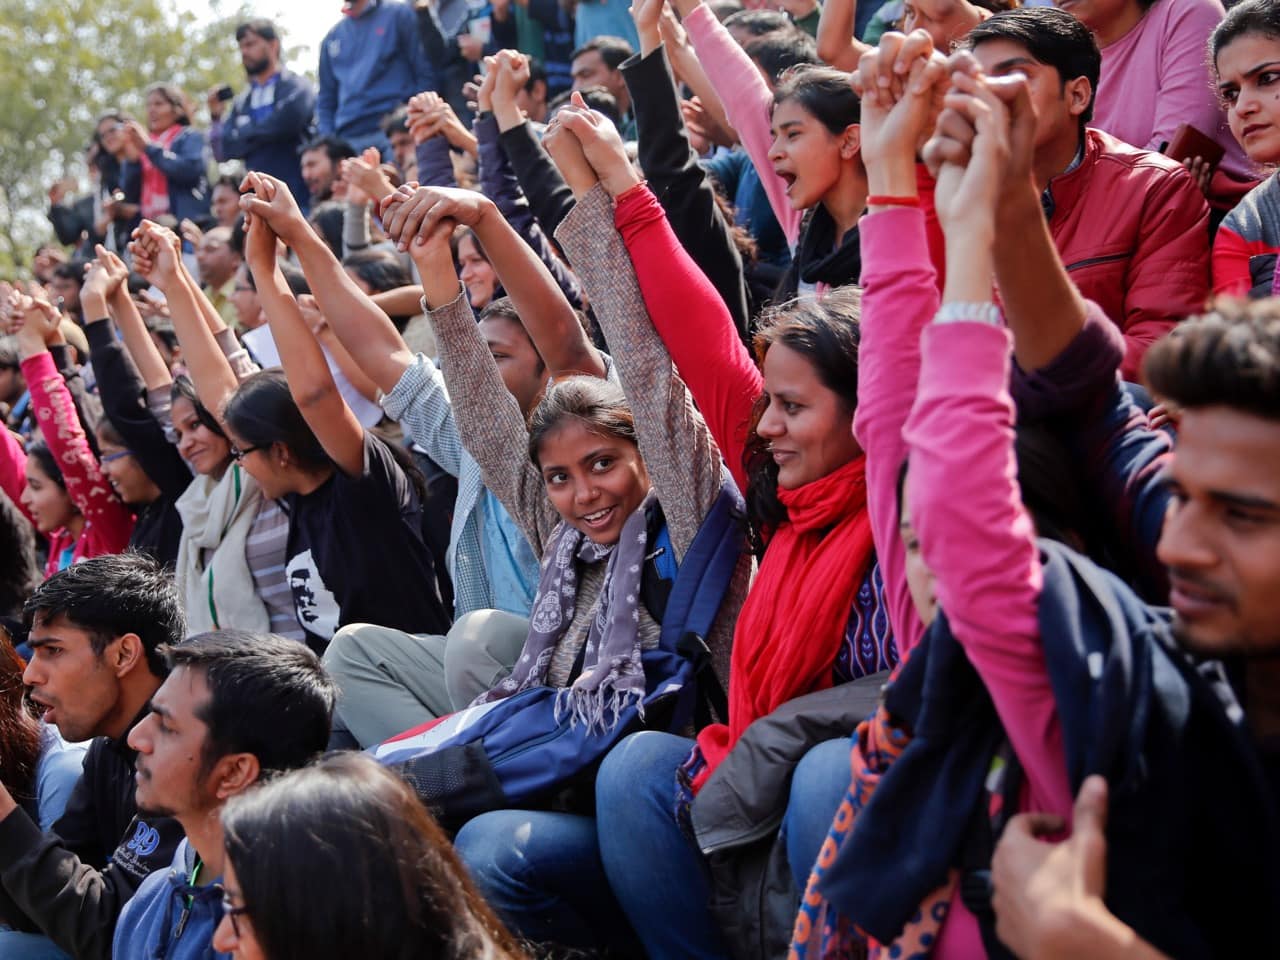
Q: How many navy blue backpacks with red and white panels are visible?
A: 1